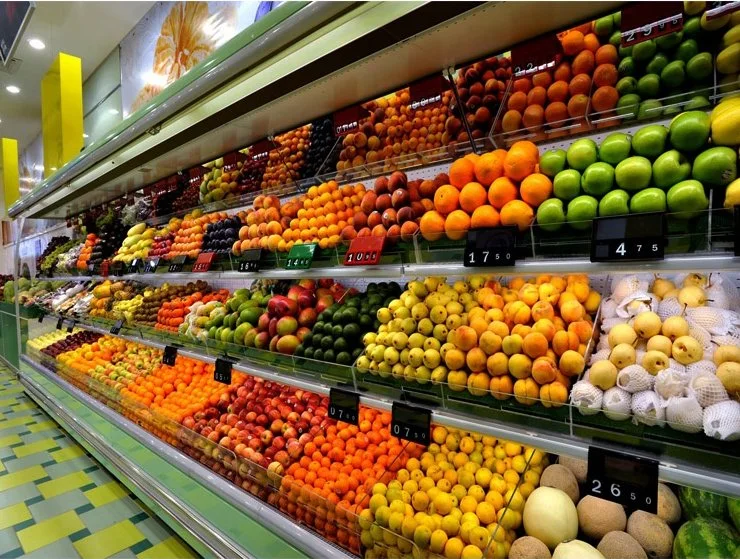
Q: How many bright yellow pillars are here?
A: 2